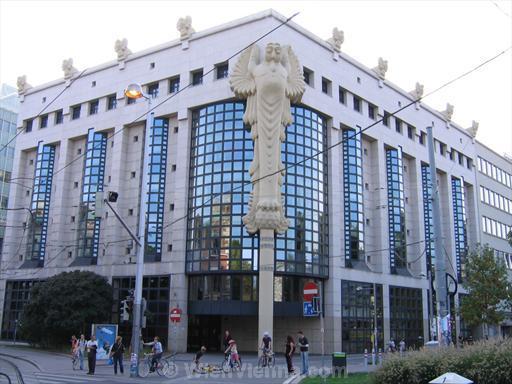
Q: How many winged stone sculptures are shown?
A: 10